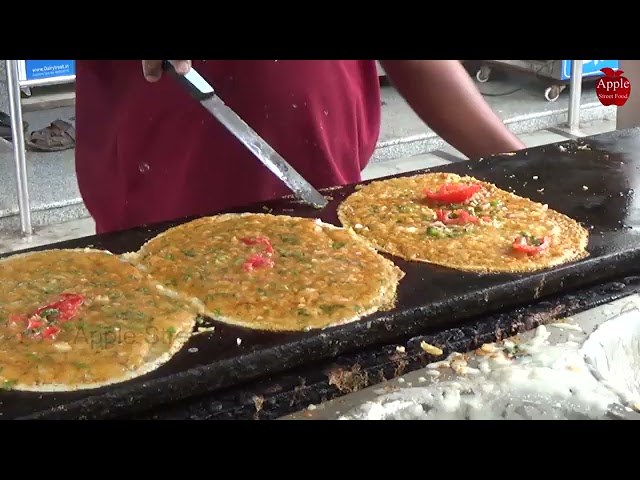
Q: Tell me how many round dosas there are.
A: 3